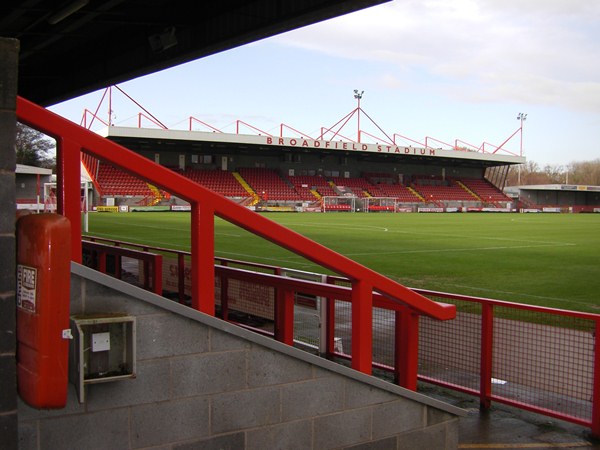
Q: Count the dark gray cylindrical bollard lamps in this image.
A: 0